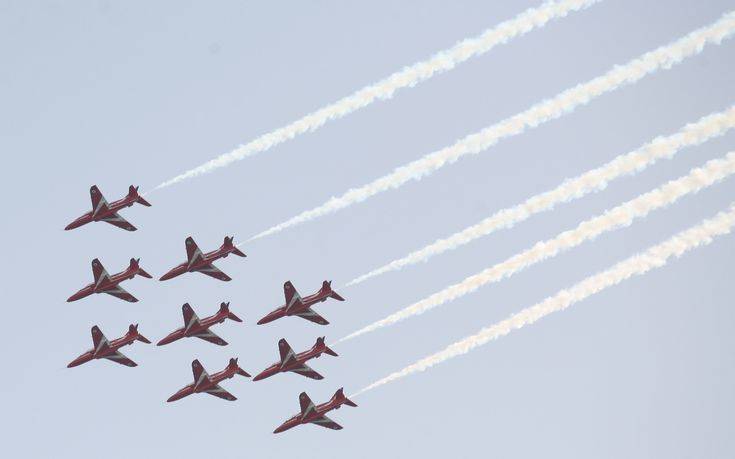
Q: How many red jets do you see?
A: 9